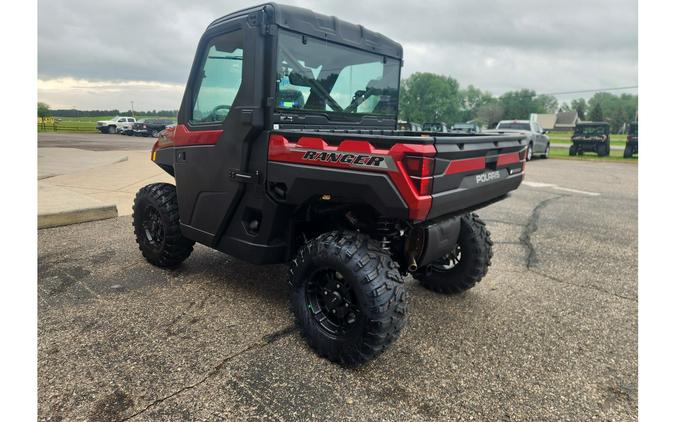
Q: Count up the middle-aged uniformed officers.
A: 0